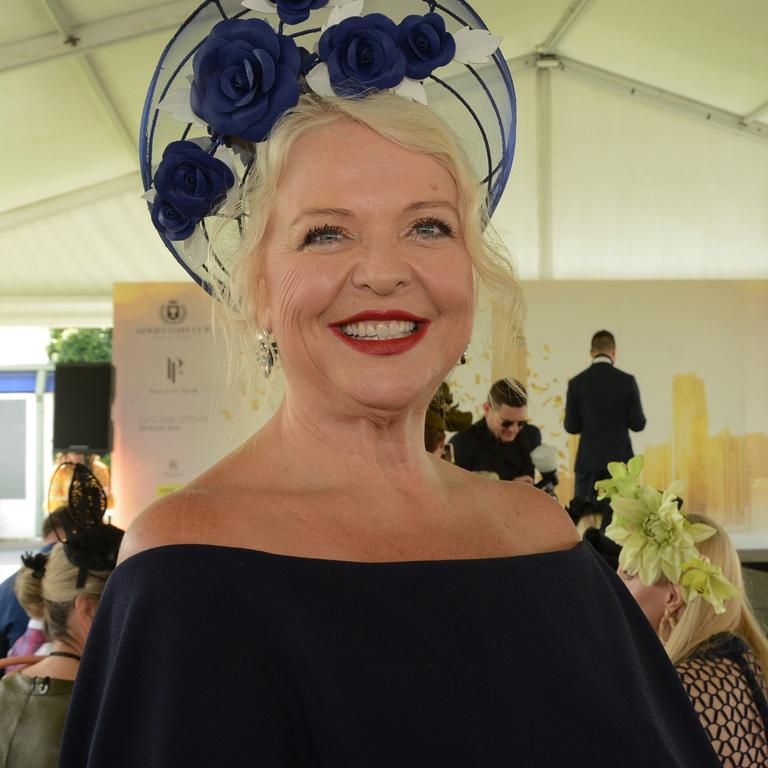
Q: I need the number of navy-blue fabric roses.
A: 6